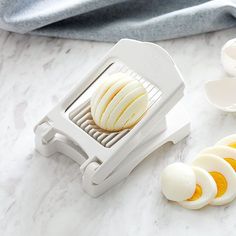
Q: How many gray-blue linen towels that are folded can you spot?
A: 1